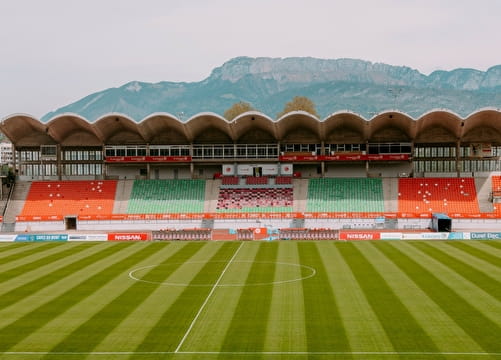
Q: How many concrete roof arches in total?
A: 11